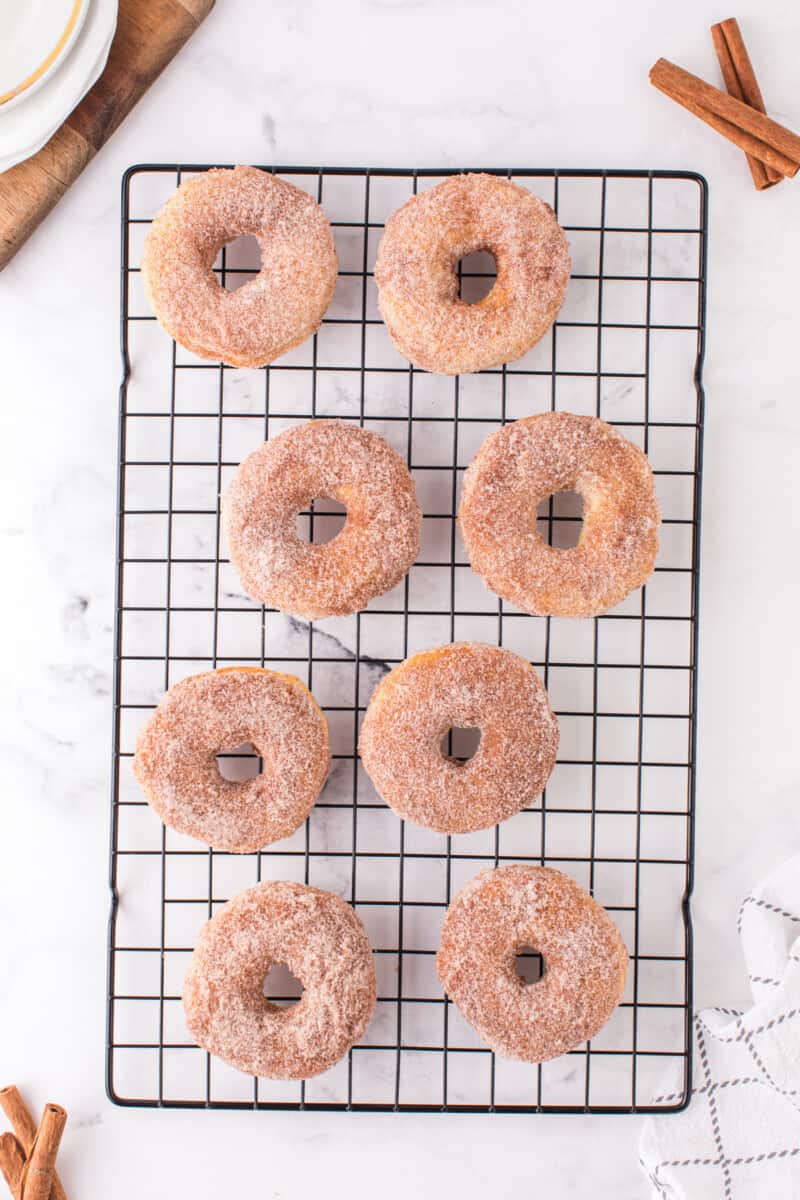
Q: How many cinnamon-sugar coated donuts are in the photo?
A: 8